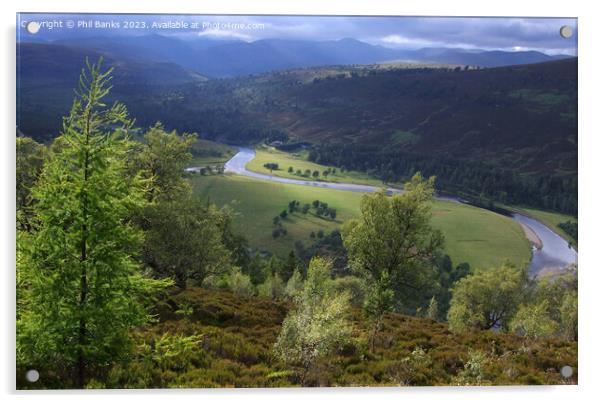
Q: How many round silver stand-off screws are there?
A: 4